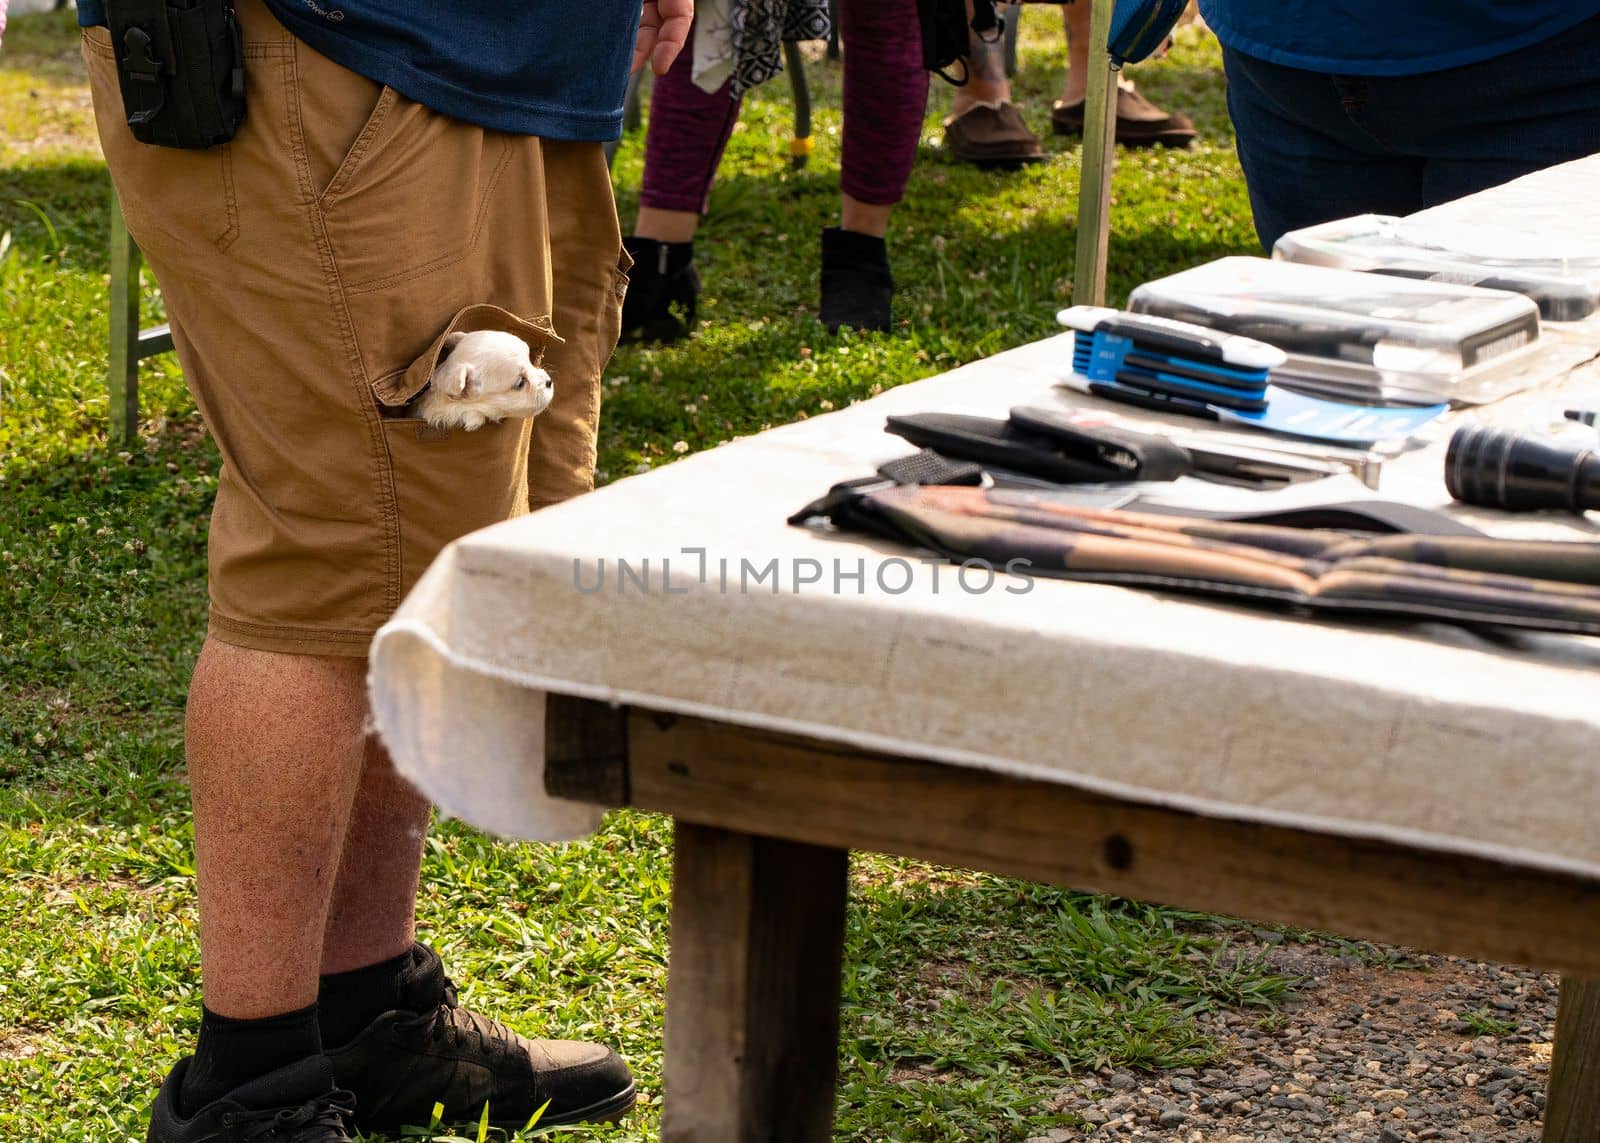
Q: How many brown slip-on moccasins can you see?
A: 2